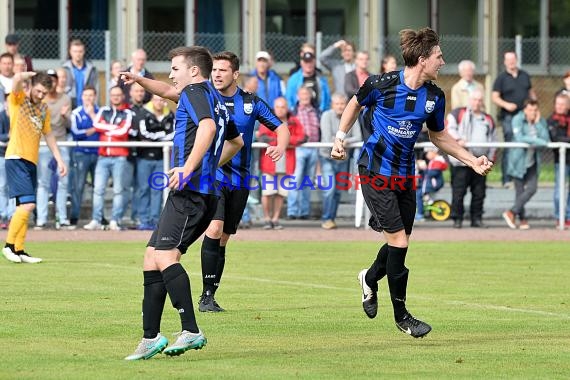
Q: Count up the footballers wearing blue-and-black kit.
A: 3